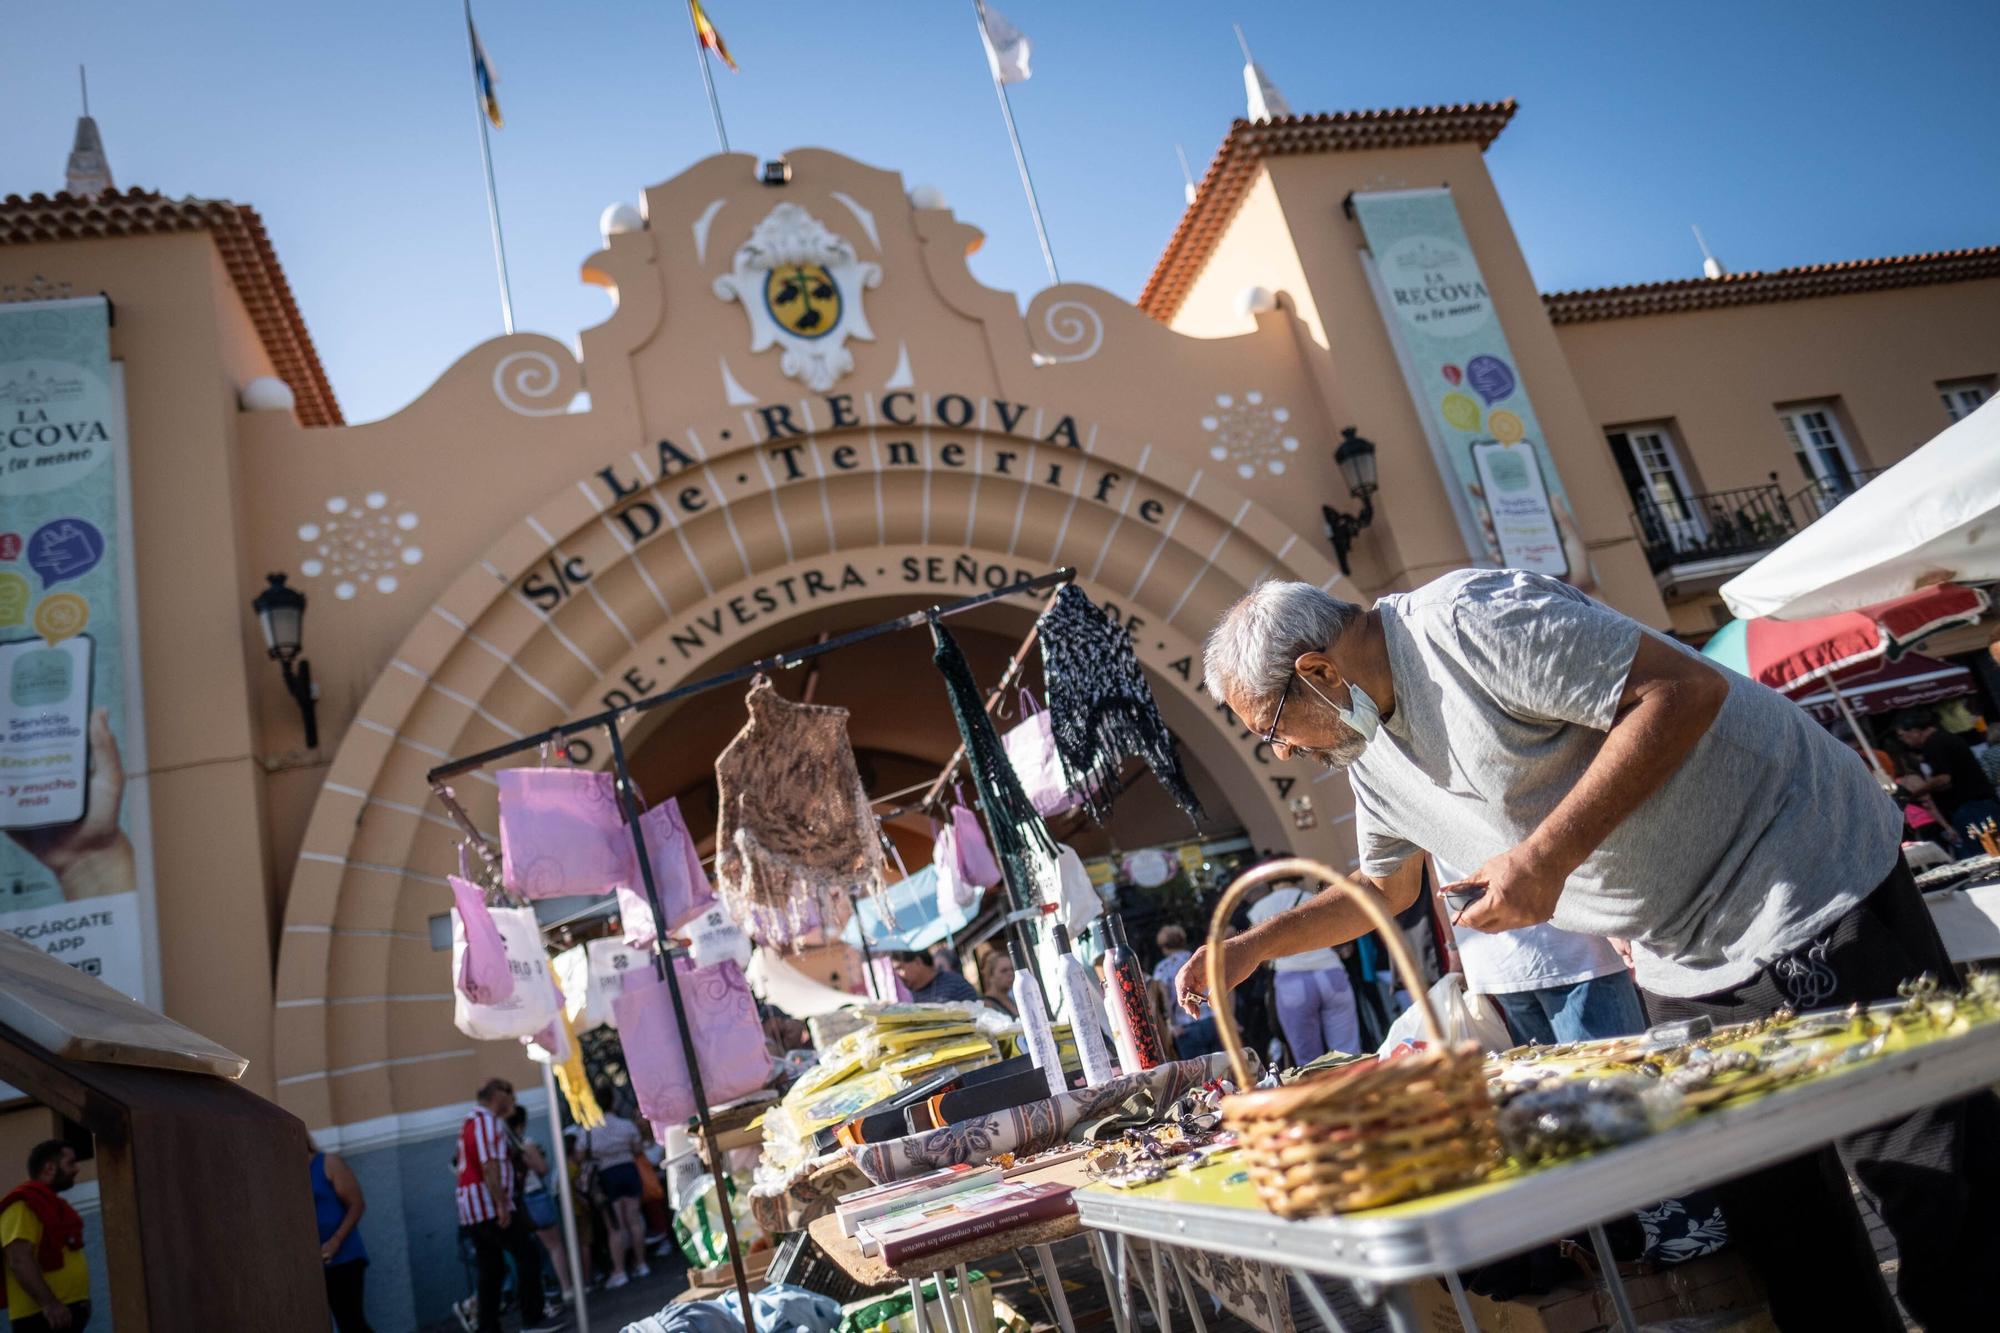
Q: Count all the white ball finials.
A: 4